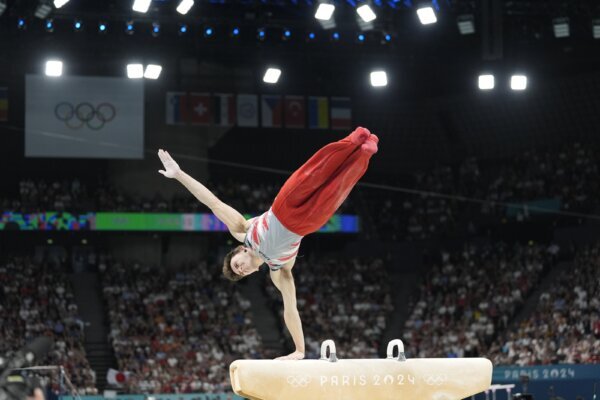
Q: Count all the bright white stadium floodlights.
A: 13